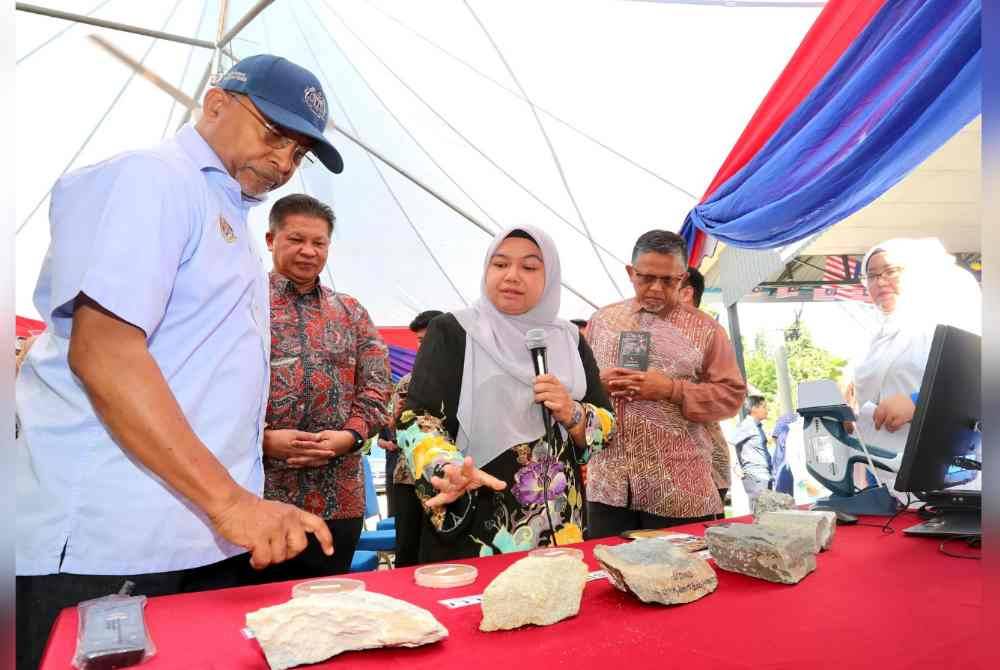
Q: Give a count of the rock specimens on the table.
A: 6